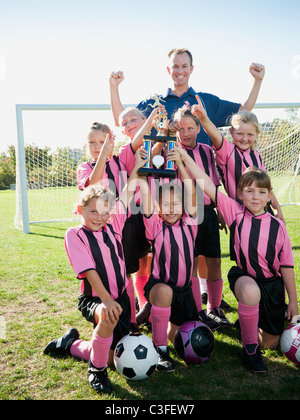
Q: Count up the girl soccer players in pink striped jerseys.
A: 7